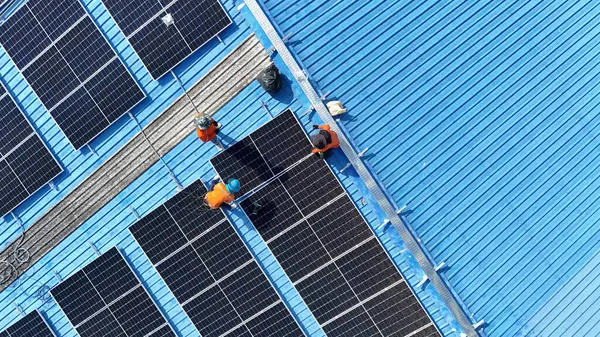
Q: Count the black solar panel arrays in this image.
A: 7